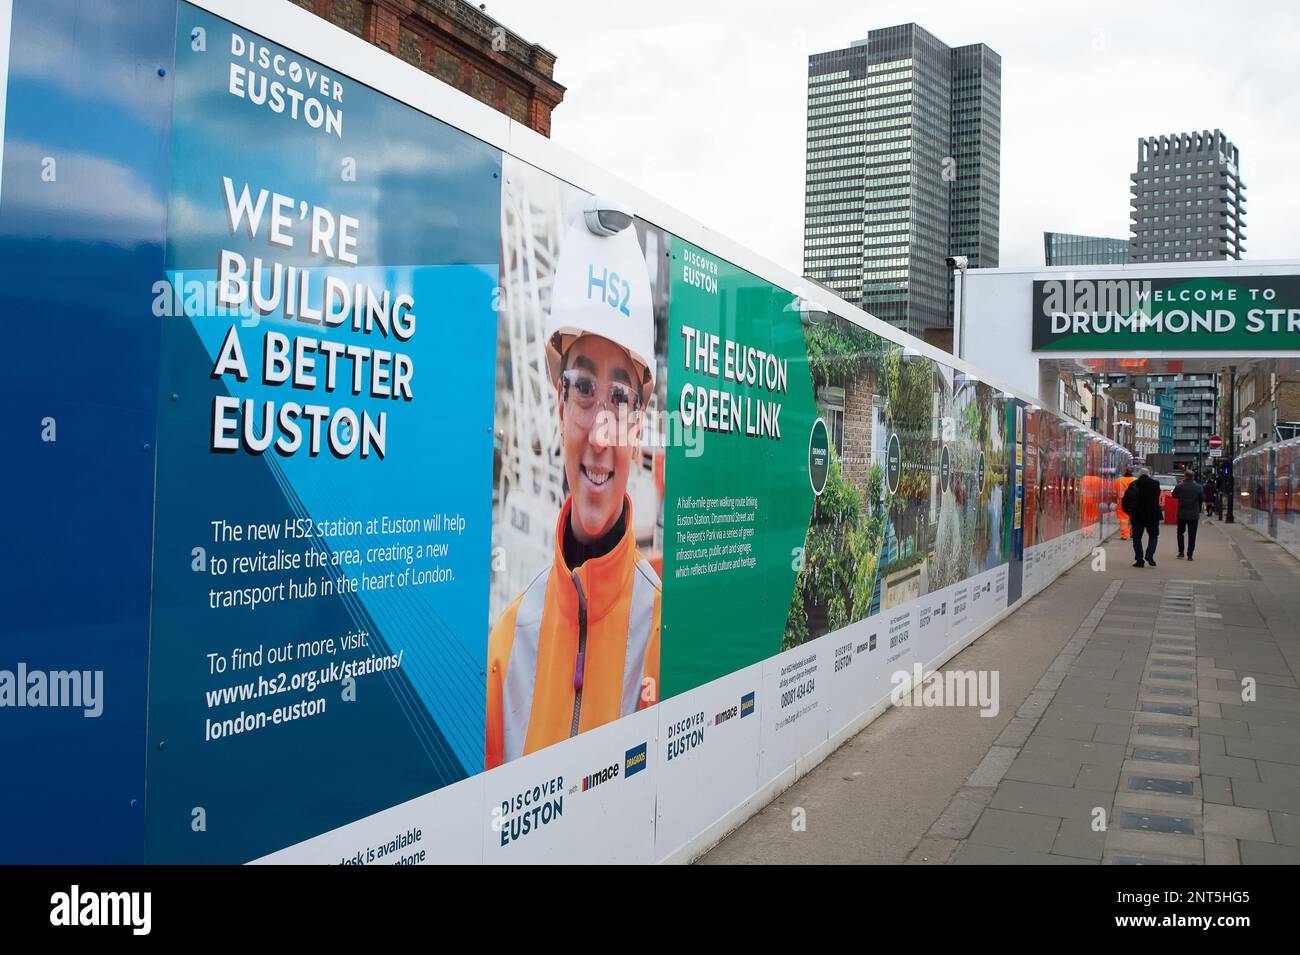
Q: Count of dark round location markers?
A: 4